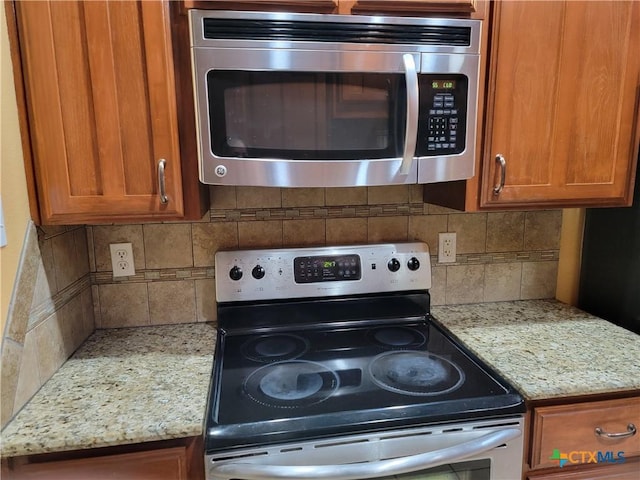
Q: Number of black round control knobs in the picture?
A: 4